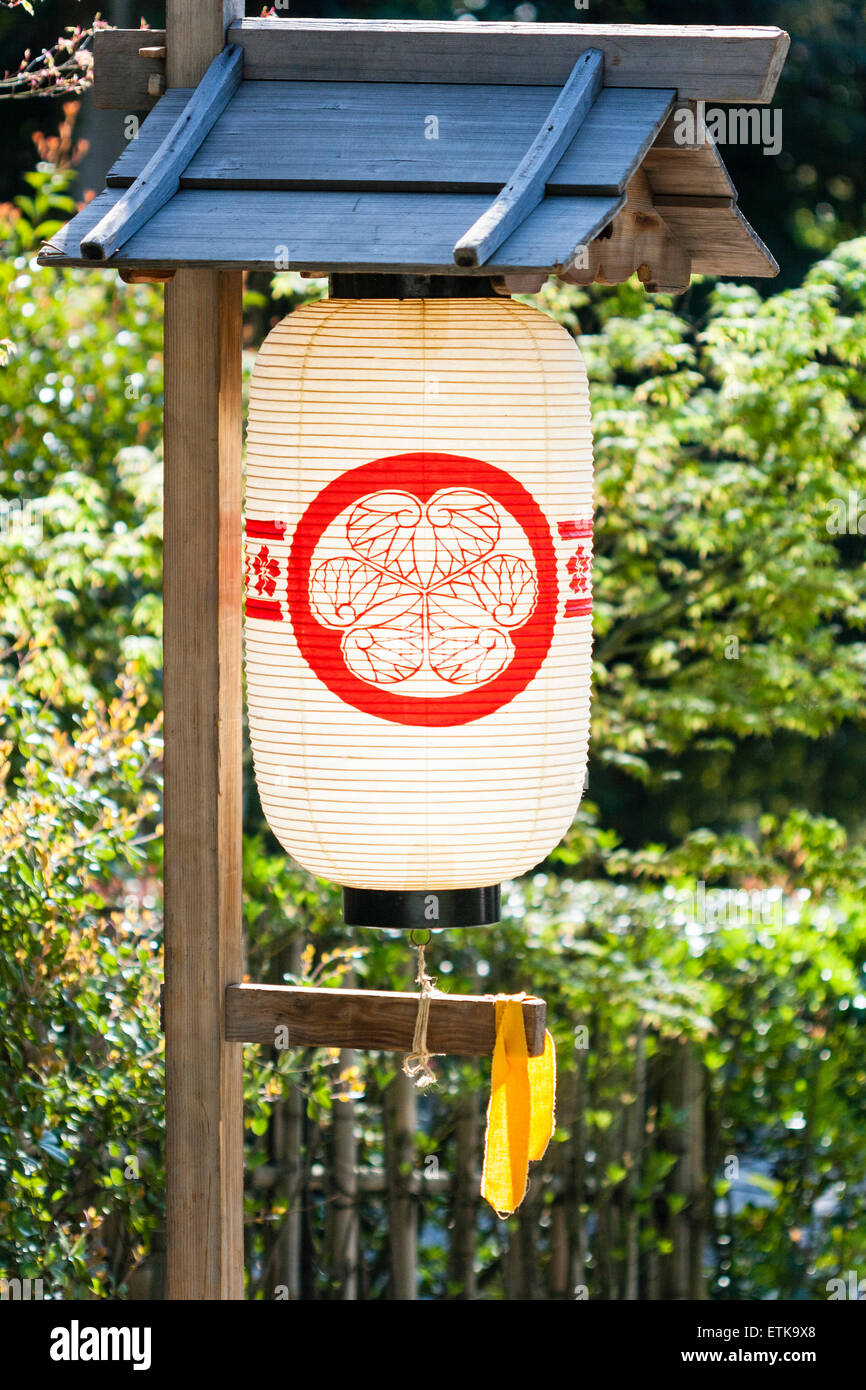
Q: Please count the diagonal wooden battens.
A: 2